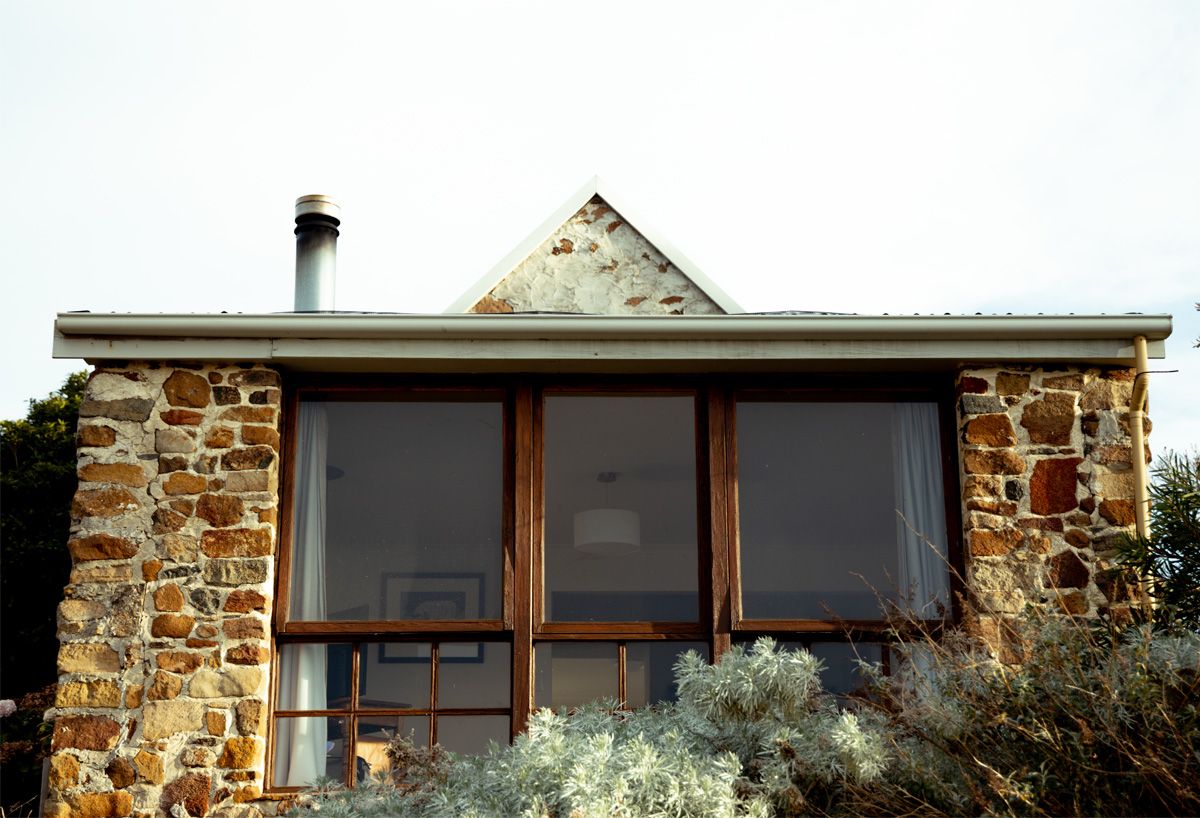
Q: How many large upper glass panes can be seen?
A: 3